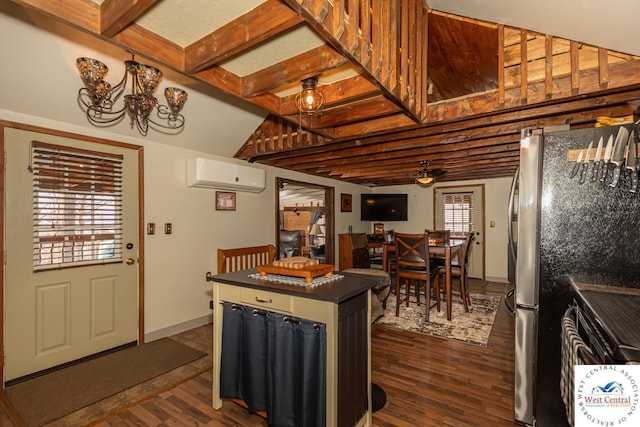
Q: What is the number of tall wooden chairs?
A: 4